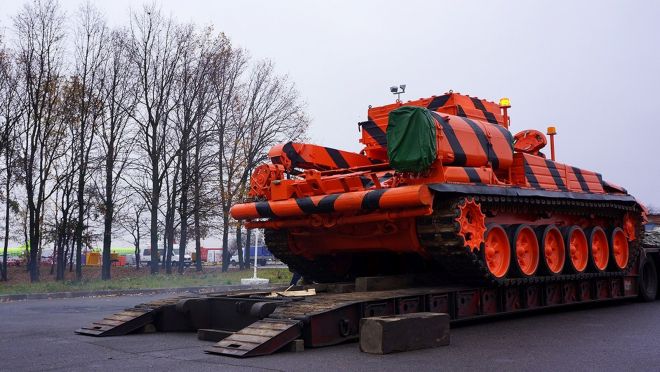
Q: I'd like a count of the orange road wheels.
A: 6